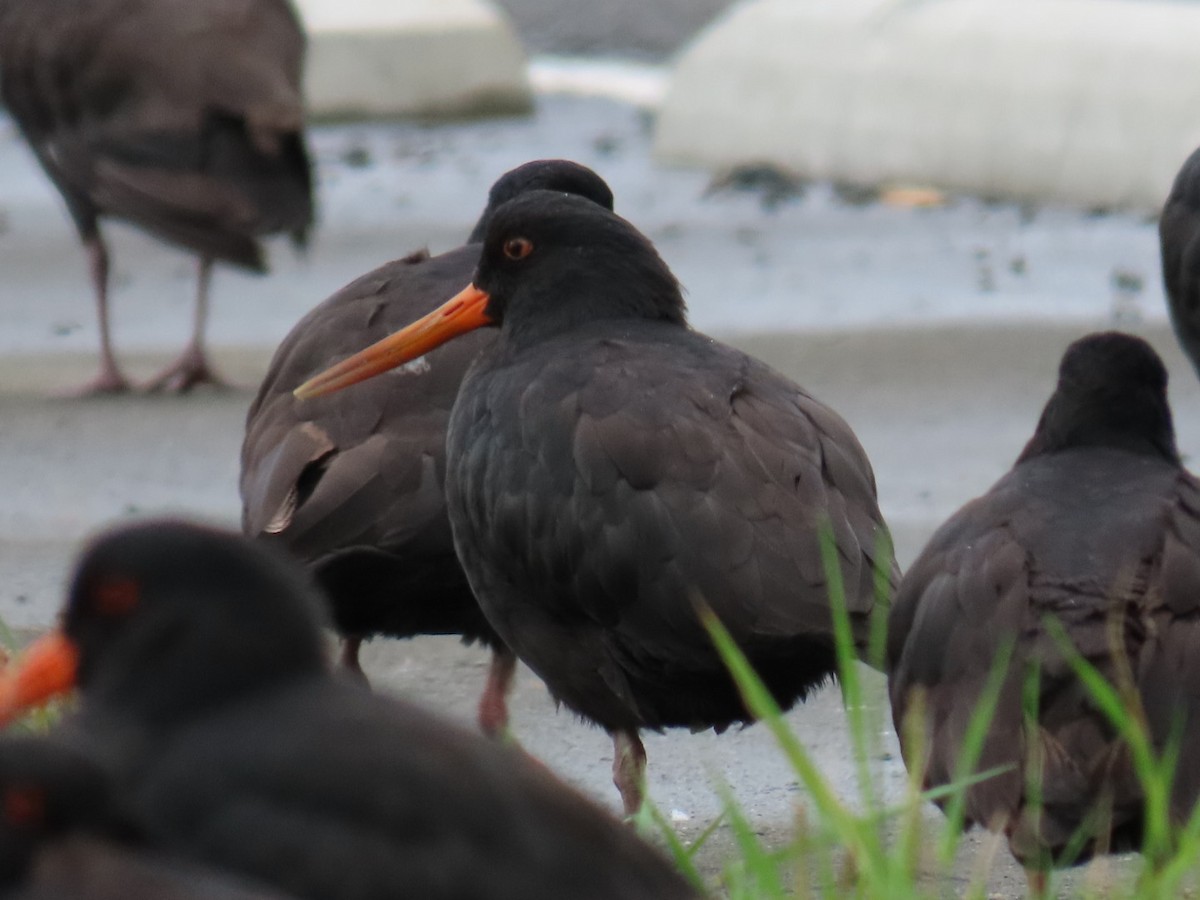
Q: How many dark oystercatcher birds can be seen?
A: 7